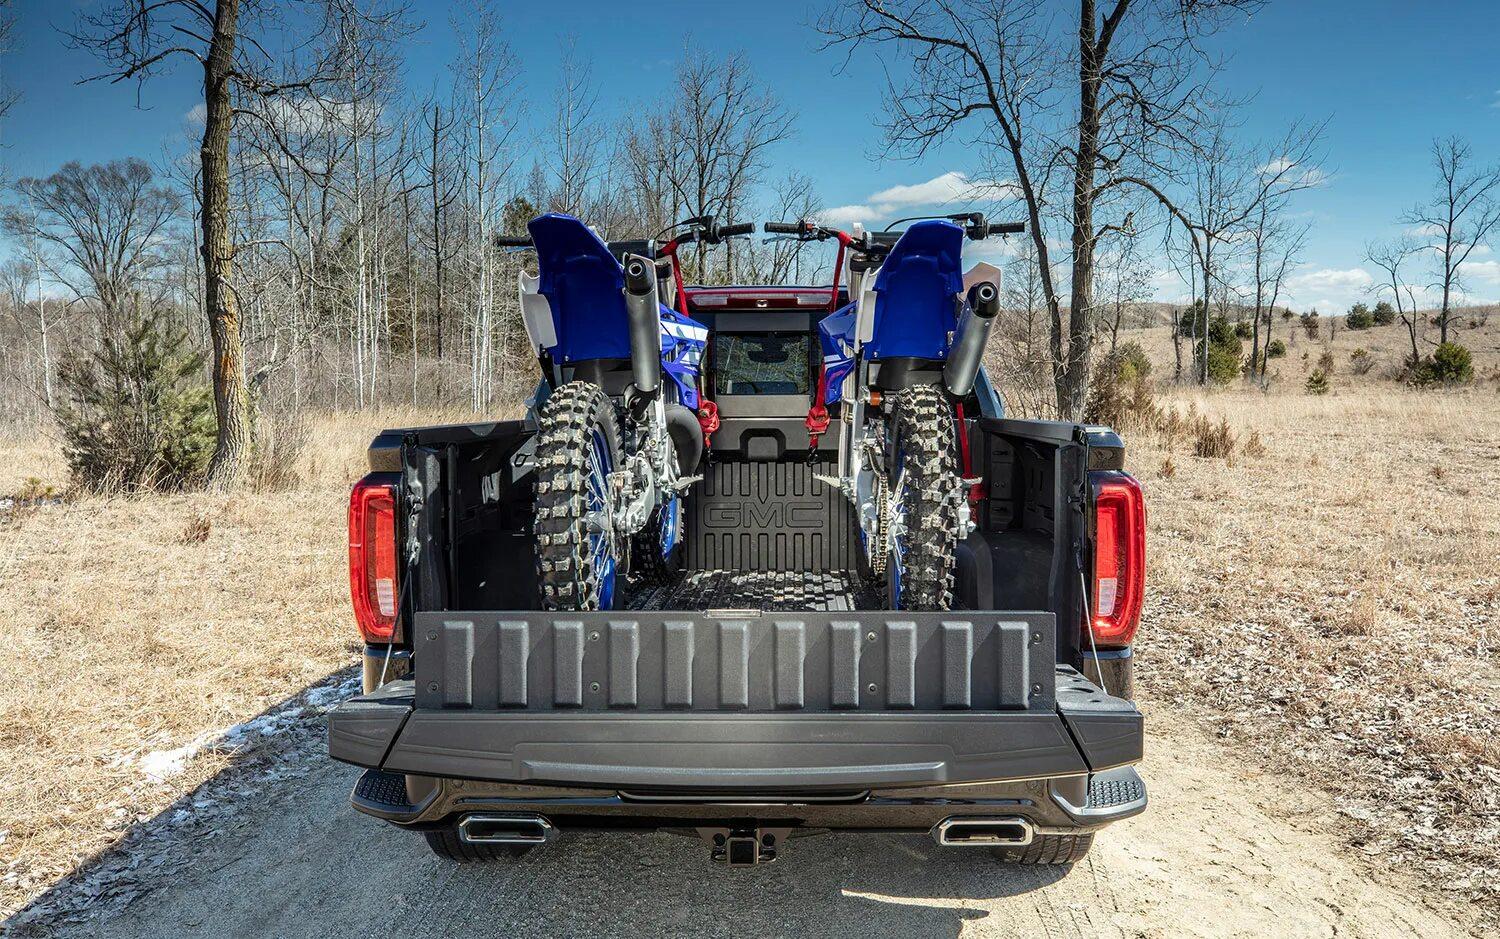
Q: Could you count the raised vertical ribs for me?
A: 11